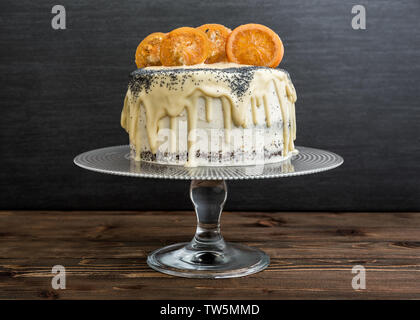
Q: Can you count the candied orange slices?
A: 4